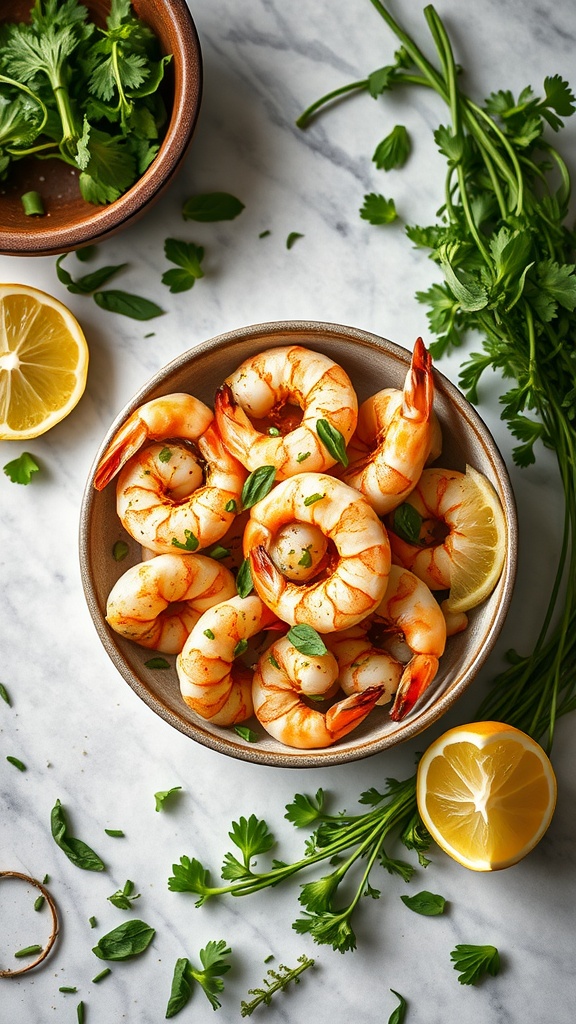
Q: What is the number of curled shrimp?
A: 9